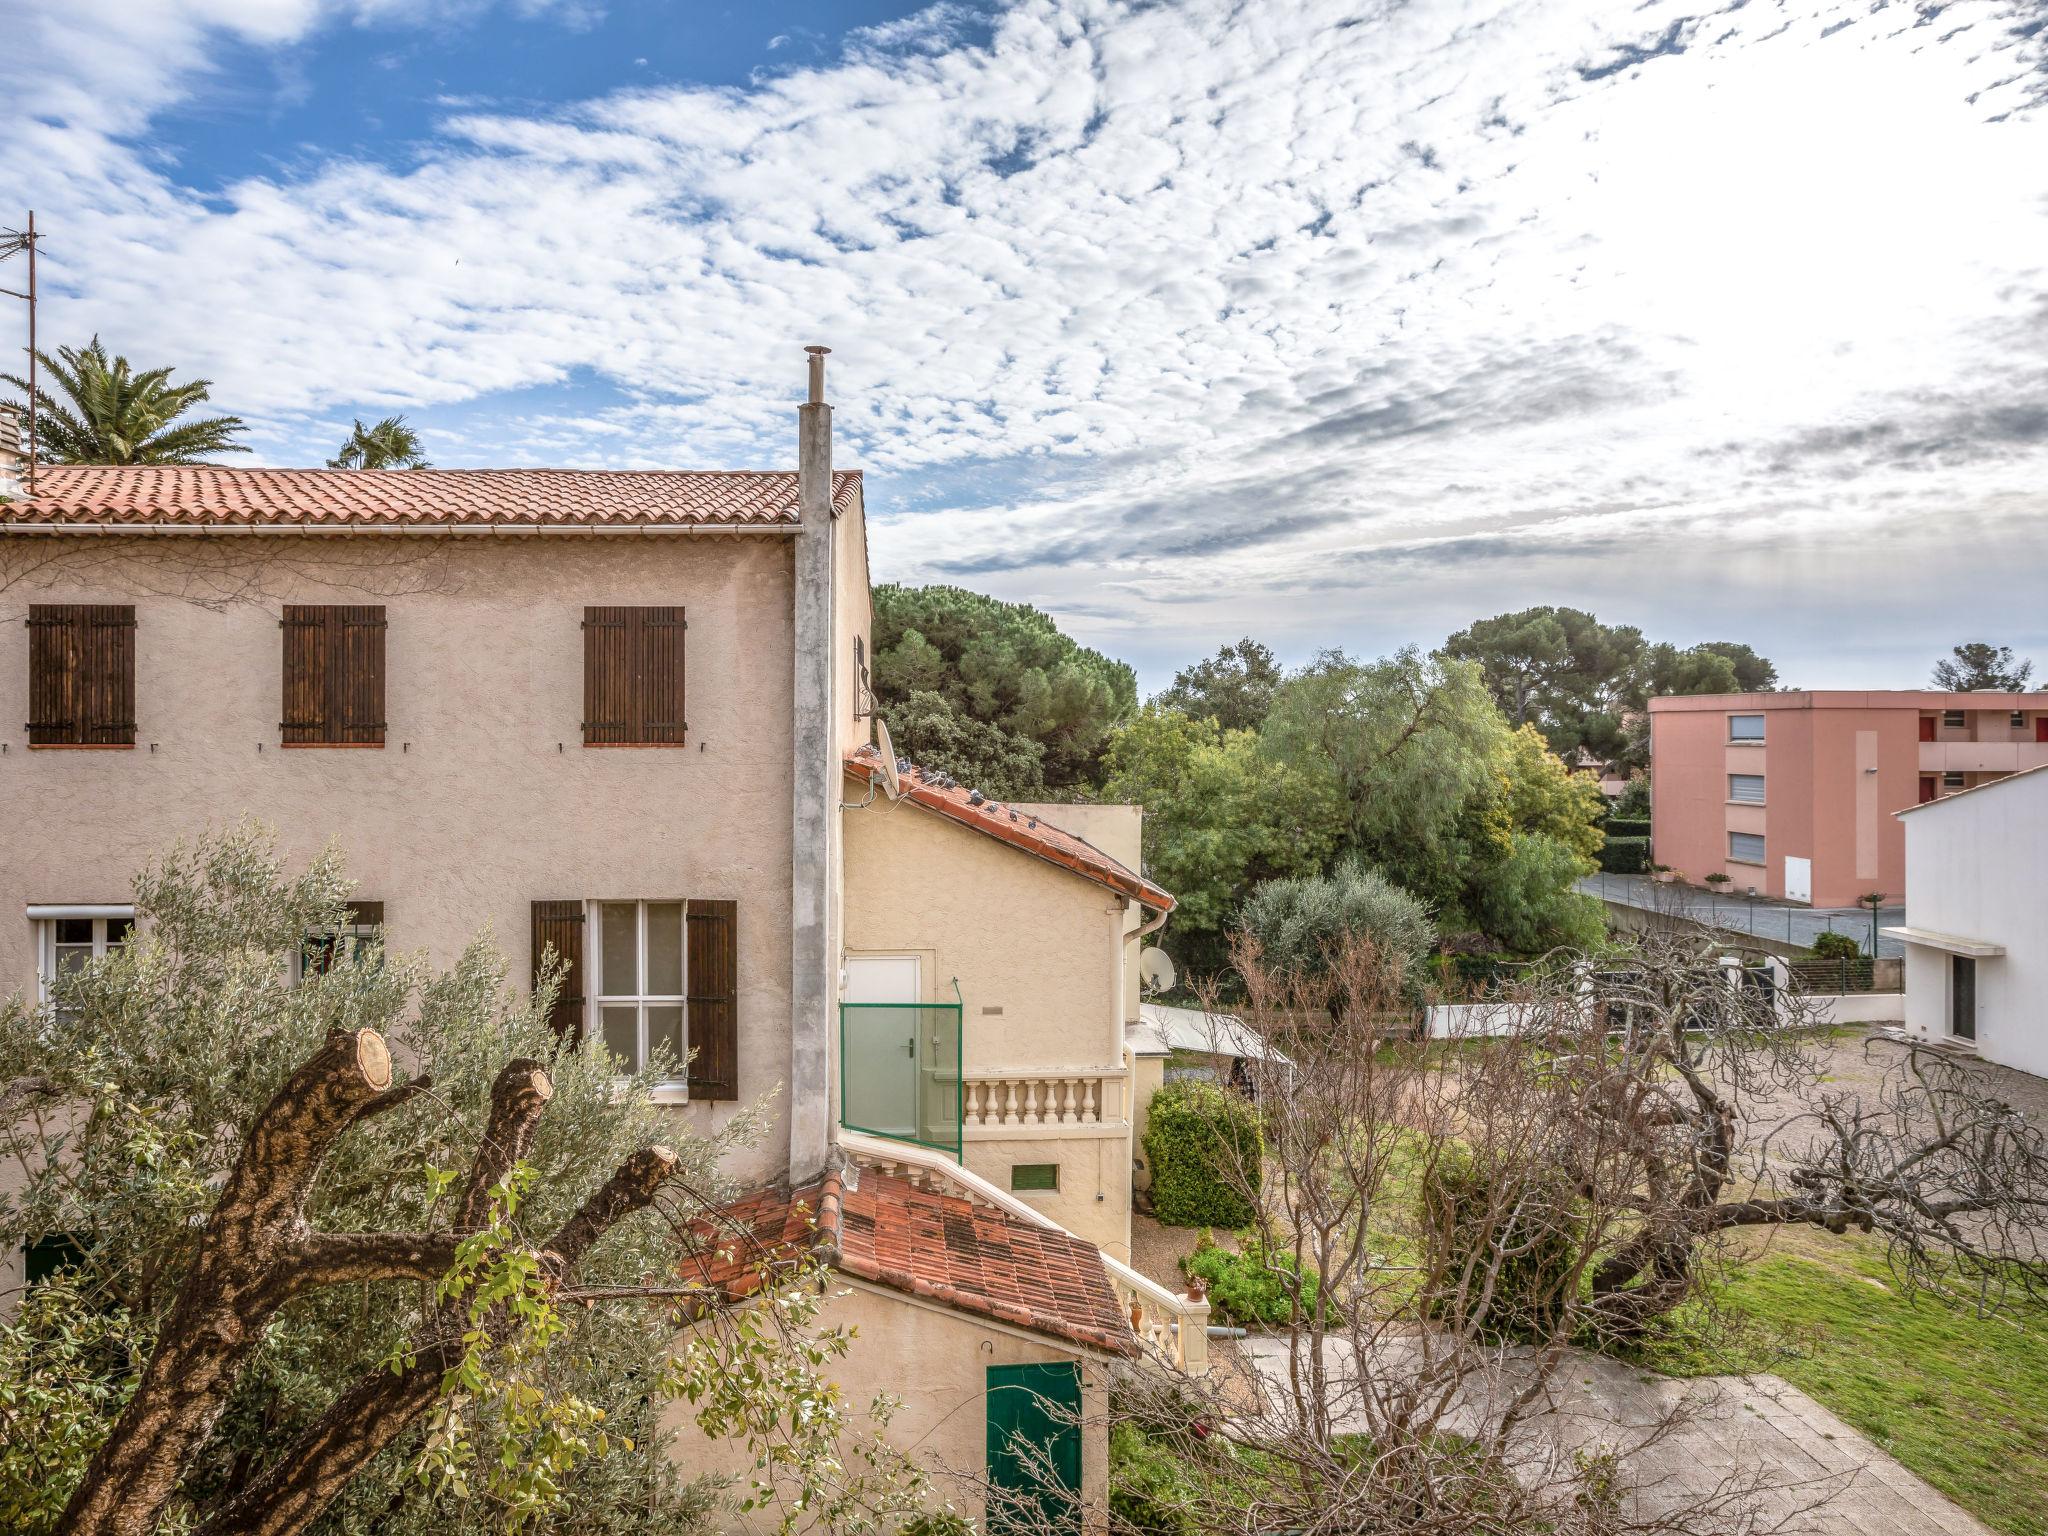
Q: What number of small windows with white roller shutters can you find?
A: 3